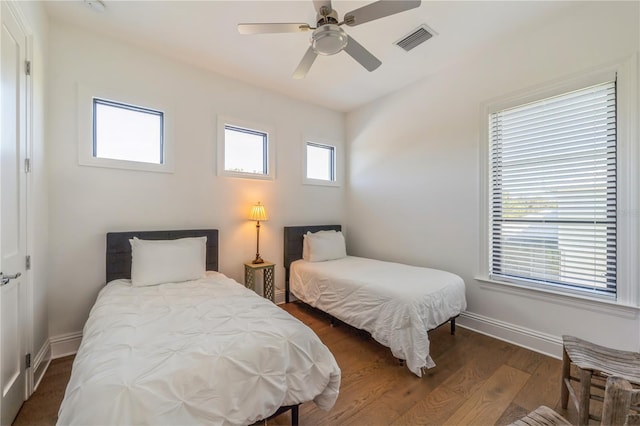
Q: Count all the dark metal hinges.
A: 4